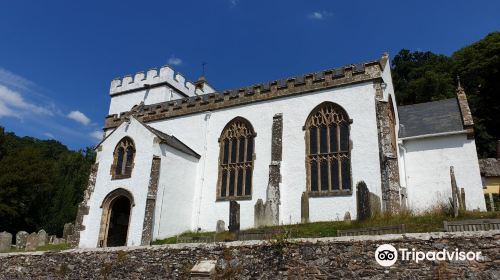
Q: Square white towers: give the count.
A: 1